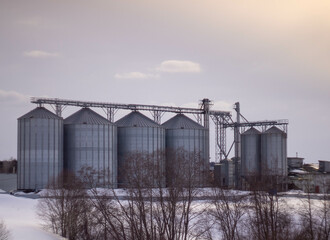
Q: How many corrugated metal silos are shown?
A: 6